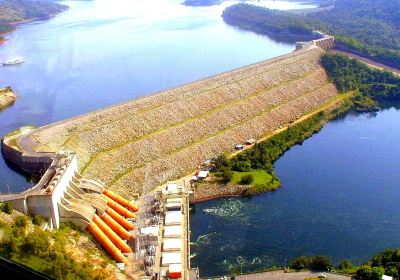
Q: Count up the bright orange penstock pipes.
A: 6